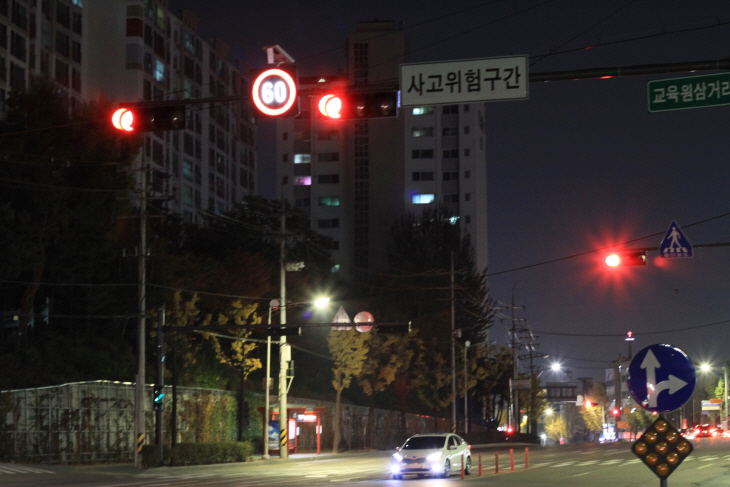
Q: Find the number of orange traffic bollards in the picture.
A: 5